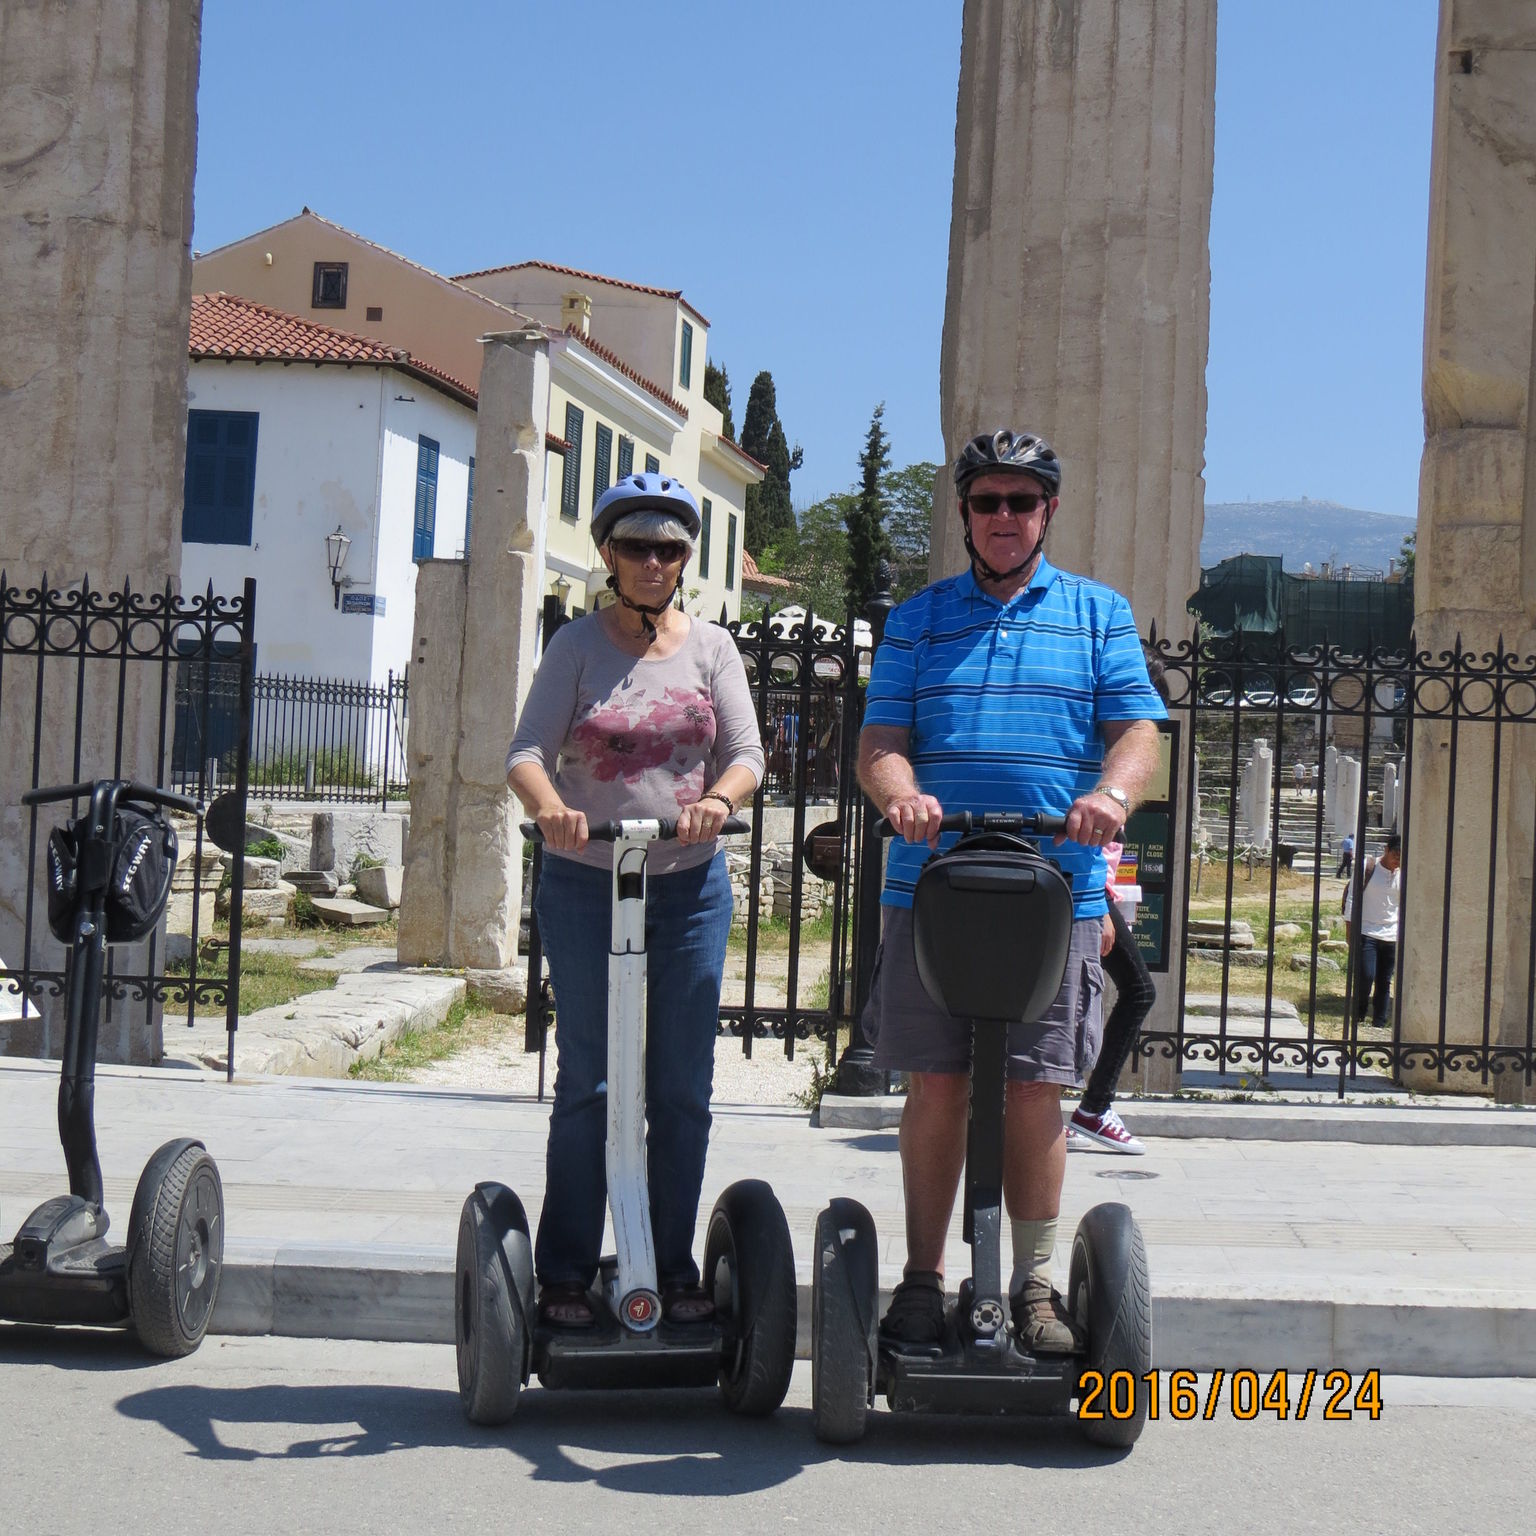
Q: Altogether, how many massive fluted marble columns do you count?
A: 3